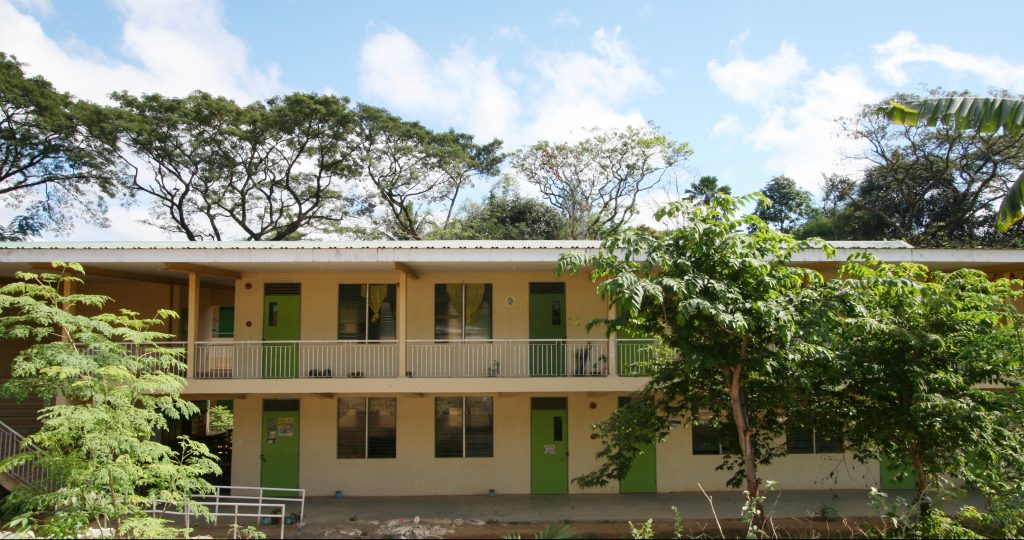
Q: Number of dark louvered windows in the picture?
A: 6